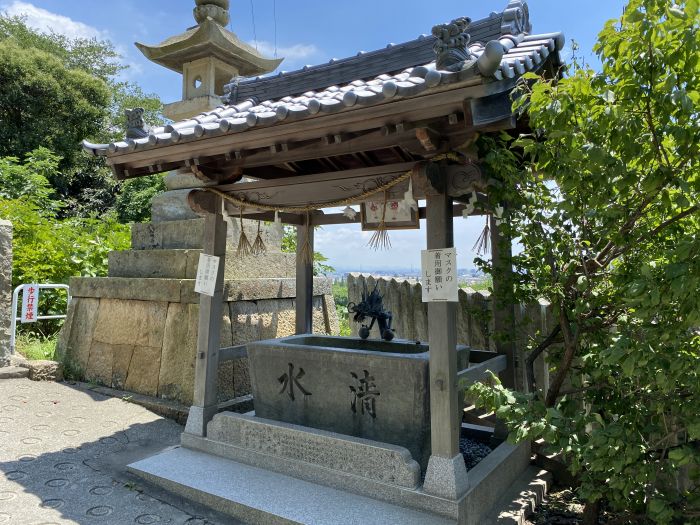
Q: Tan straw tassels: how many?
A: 5